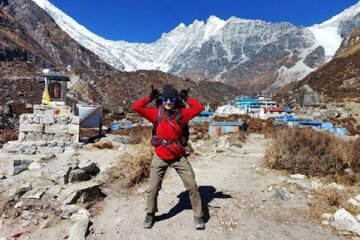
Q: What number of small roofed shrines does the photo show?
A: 1